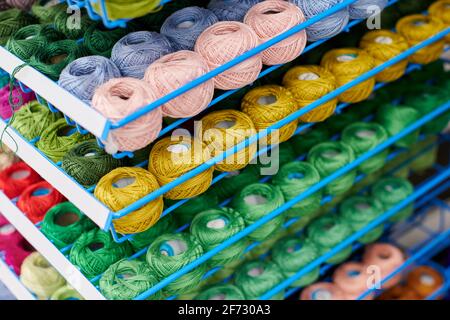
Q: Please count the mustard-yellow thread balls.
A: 9